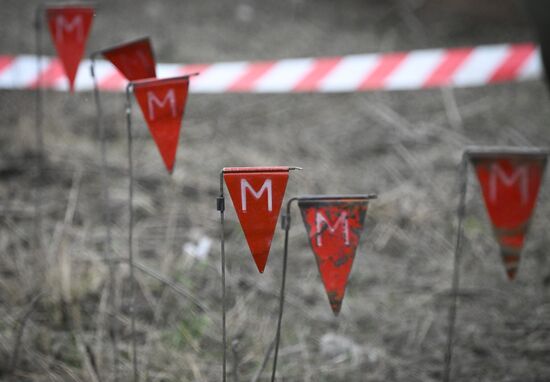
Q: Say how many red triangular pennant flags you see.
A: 6